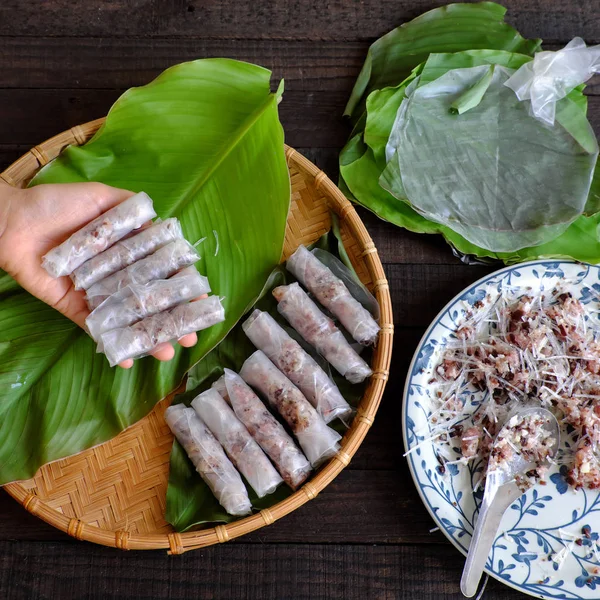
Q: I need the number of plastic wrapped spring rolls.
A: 12